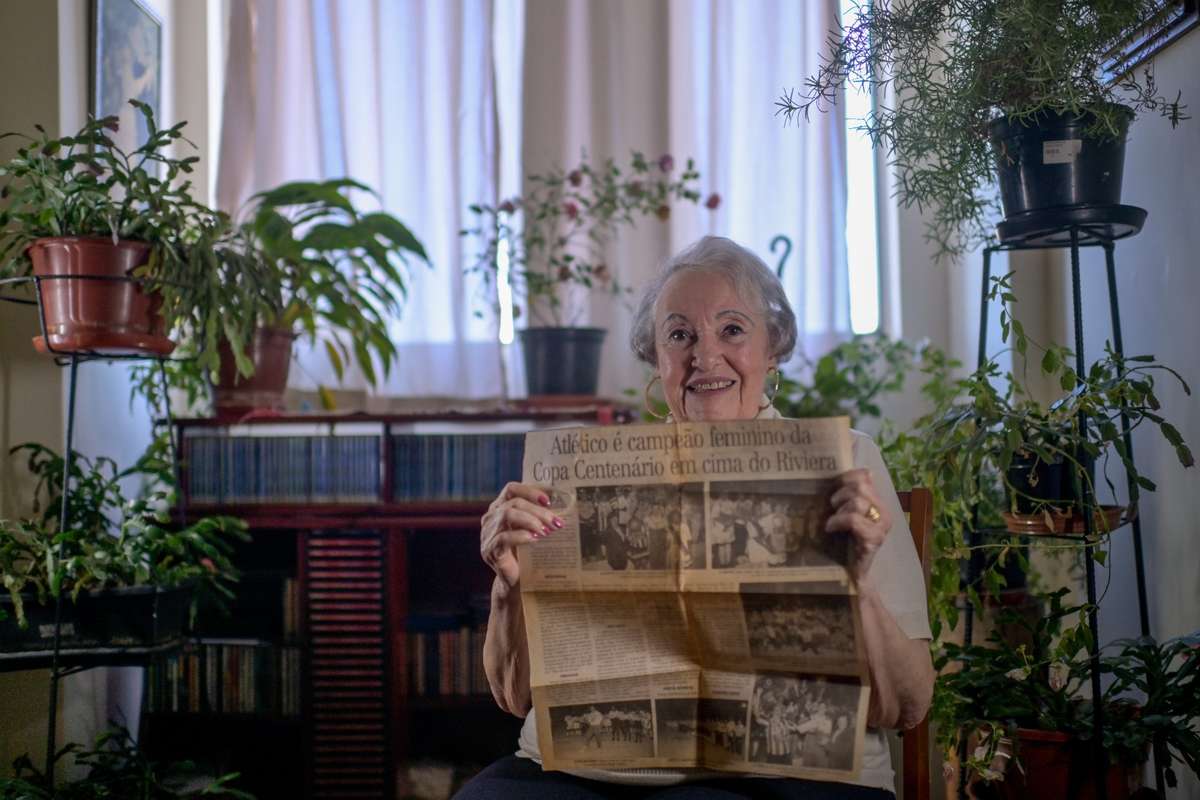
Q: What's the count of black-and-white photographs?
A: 6